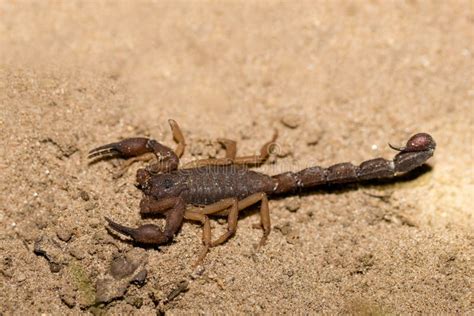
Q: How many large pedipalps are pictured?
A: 2